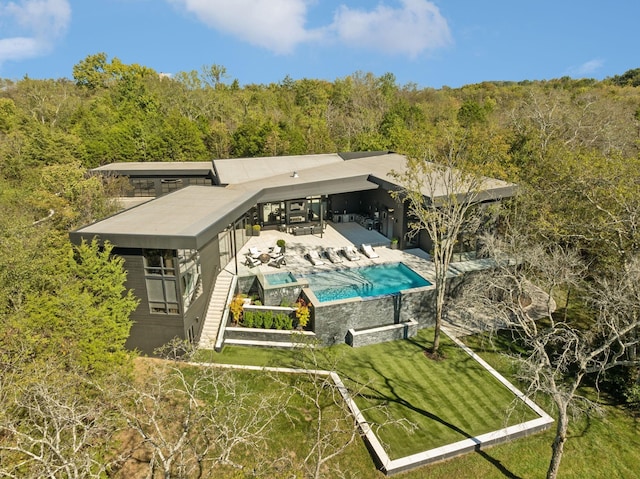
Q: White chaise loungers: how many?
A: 4